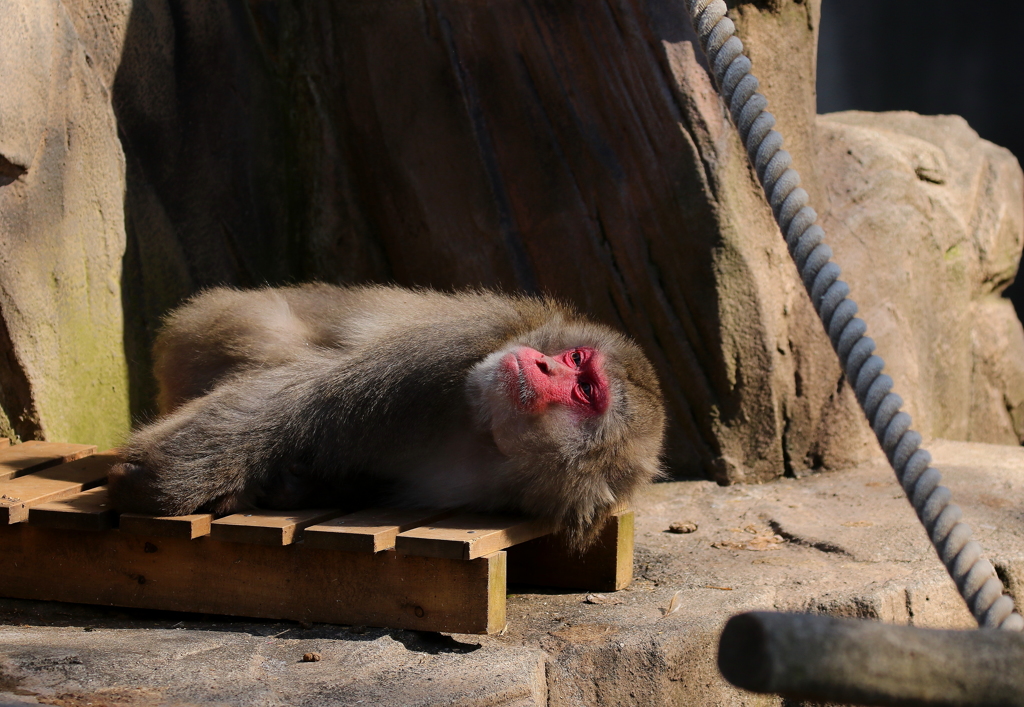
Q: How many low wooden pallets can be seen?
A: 1